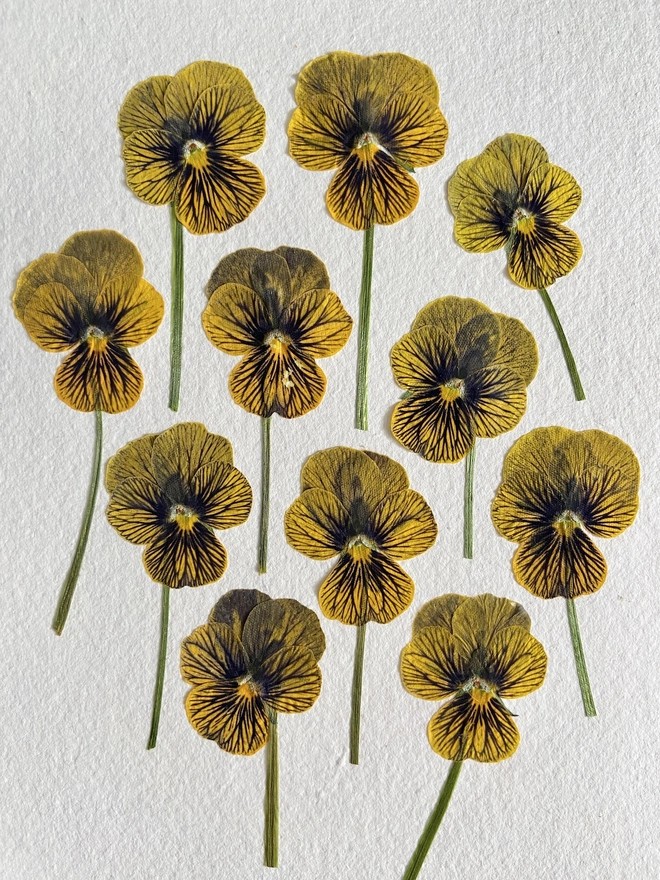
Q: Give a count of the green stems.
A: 11